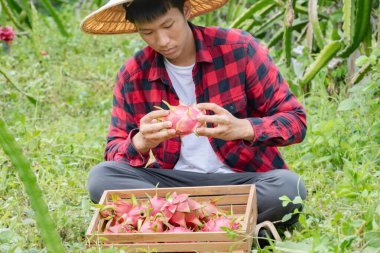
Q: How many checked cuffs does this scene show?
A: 2